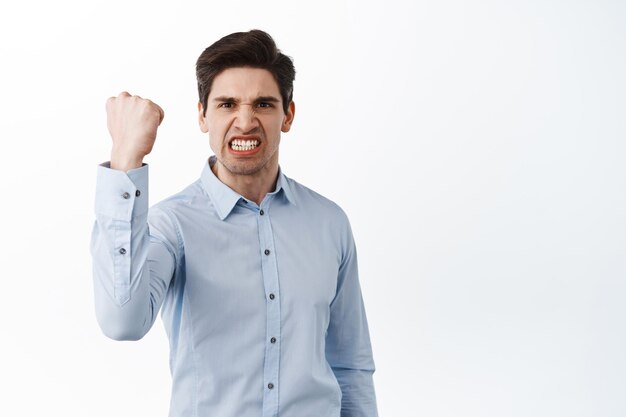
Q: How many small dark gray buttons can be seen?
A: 8